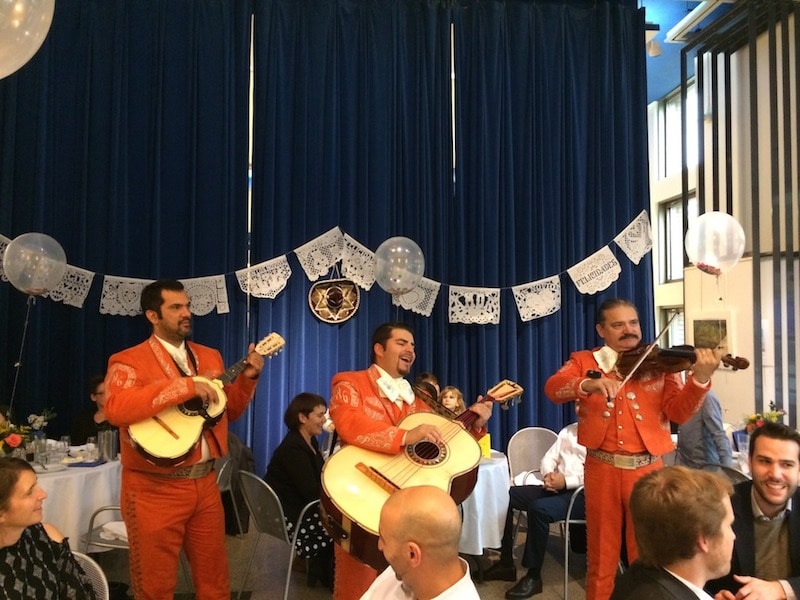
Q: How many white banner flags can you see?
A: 12